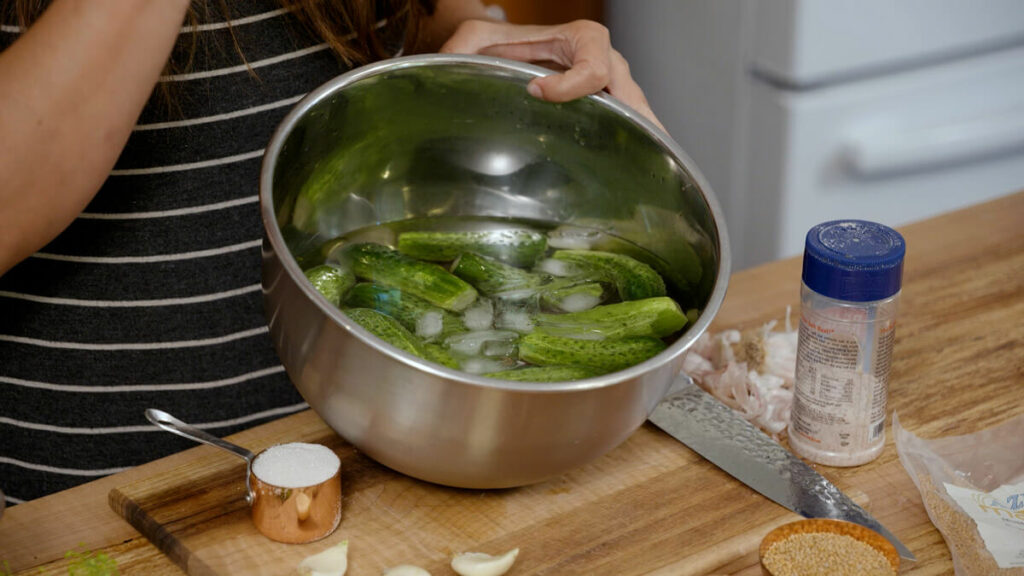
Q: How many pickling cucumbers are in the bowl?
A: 11